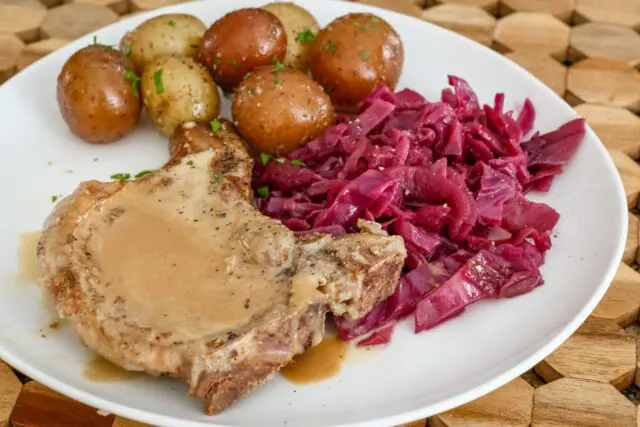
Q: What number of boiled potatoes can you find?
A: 7